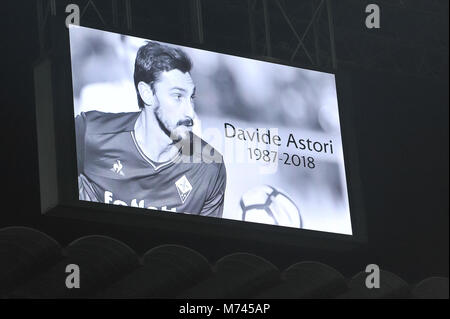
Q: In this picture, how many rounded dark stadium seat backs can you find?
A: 7